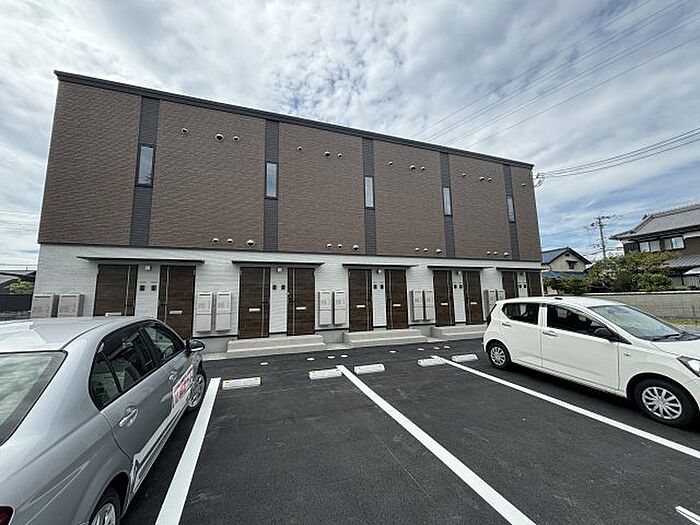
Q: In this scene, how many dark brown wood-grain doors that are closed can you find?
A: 10